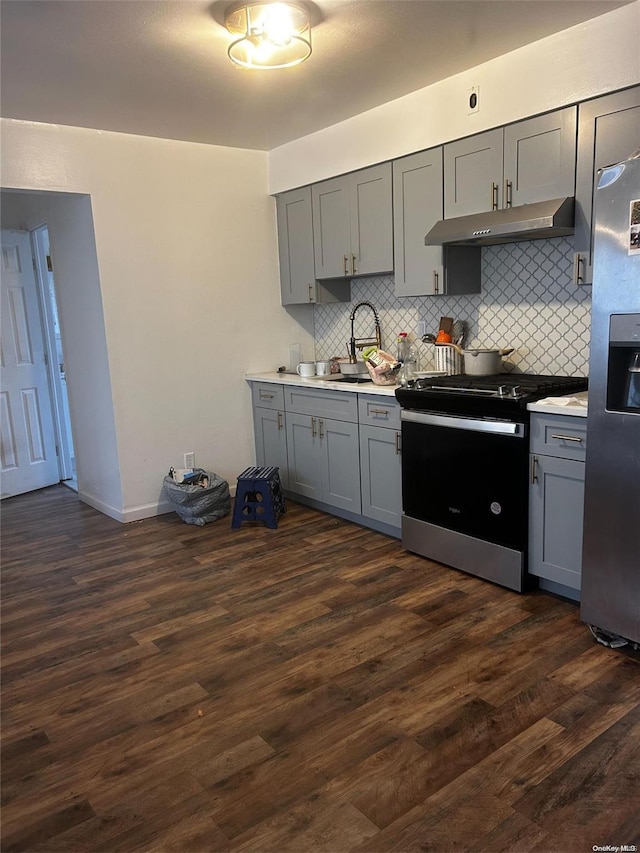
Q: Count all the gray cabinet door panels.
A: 12